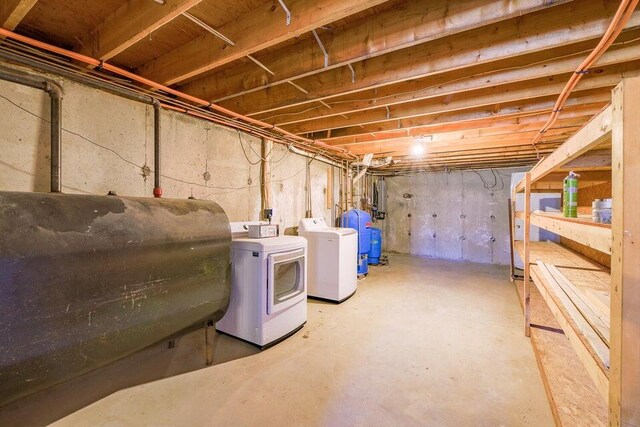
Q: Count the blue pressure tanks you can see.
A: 2